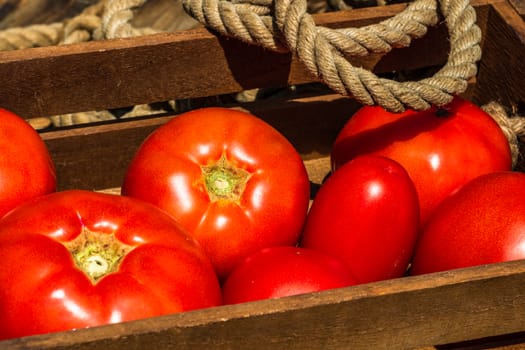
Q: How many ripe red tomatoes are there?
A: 7